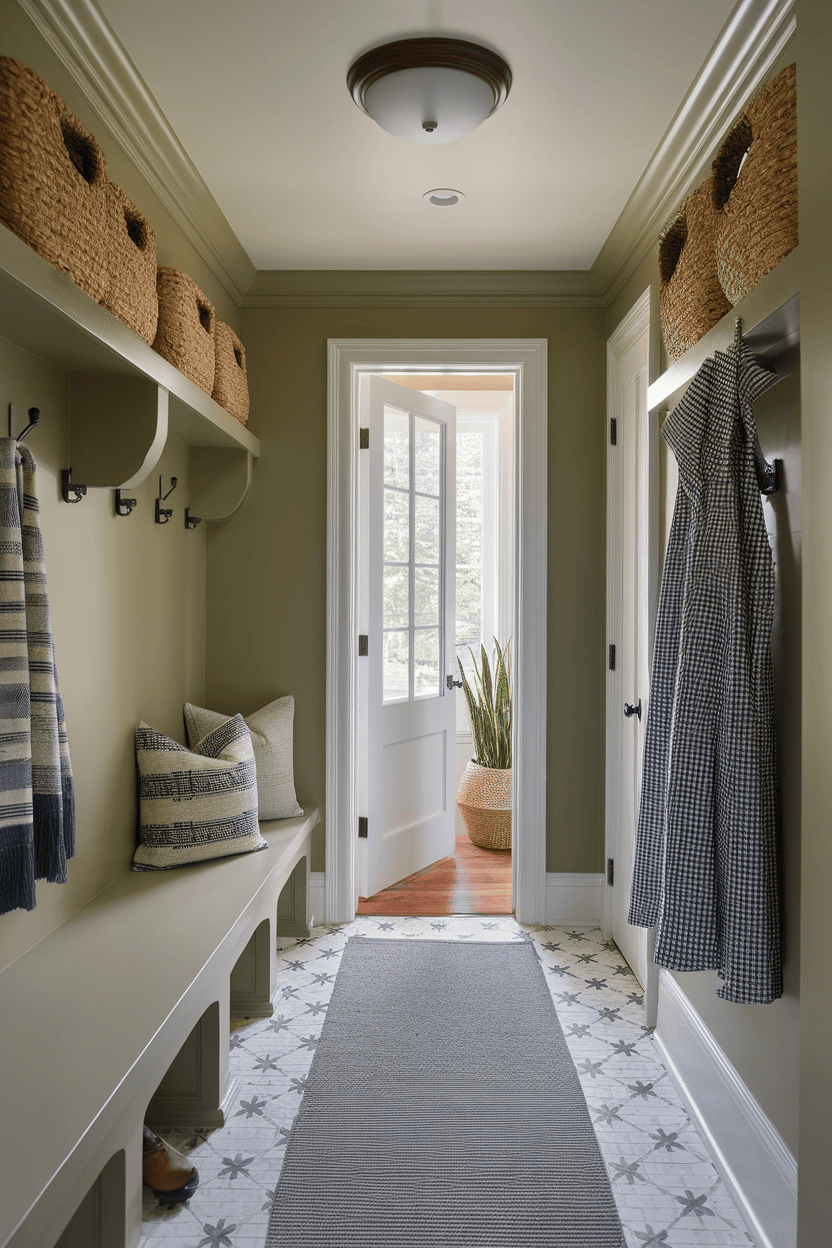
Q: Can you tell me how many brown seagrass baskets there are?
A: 6